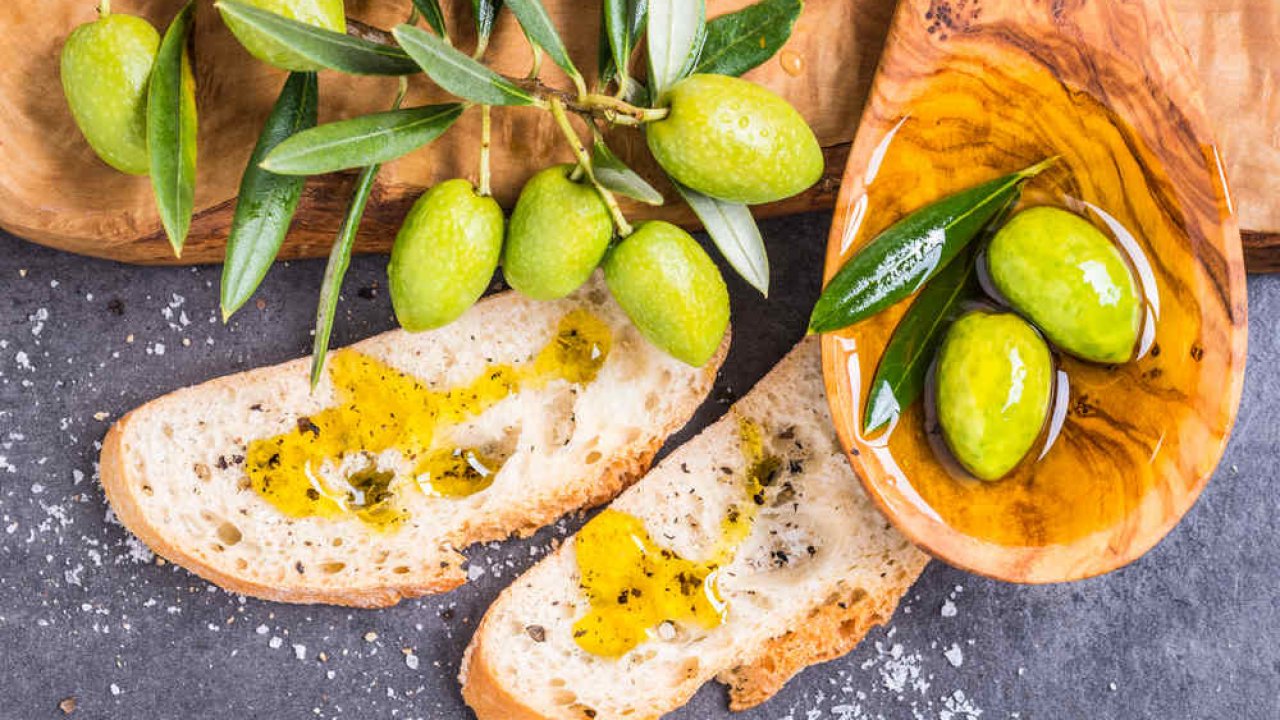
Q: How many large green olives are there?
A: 8